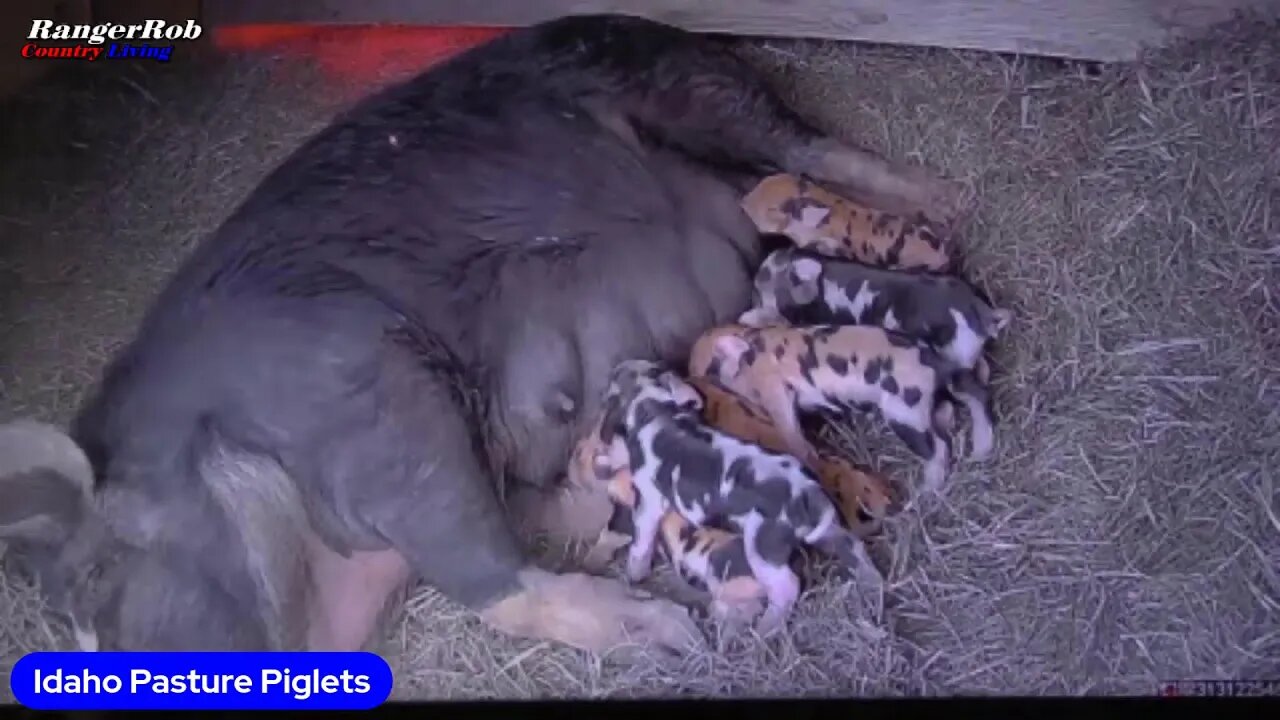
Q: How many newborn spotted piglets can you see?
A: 6